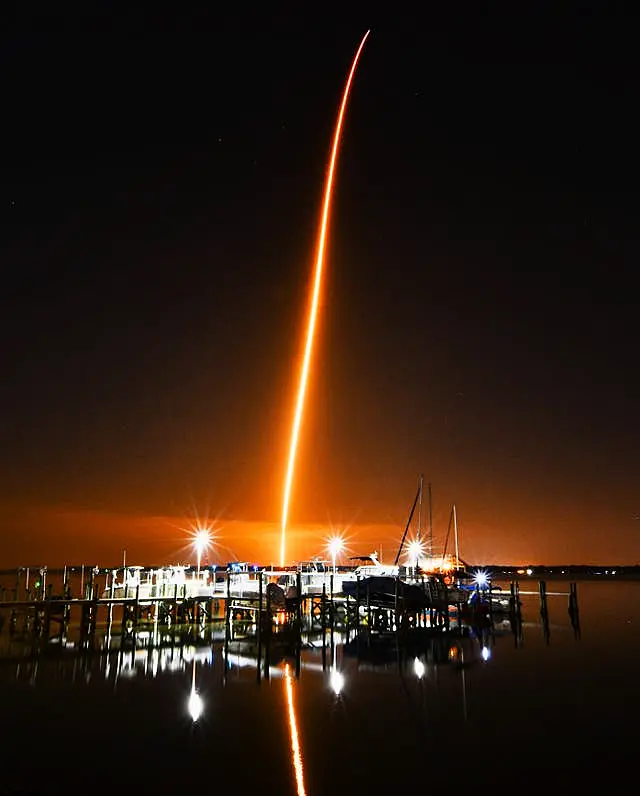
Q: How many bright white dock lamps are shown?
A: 4